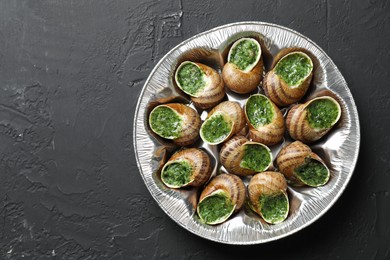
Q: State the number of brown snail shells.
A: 12